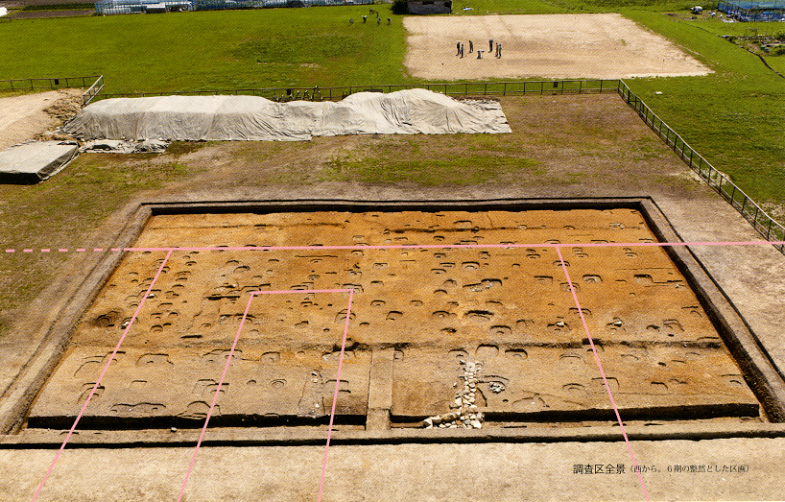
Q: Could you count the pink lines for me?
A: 6